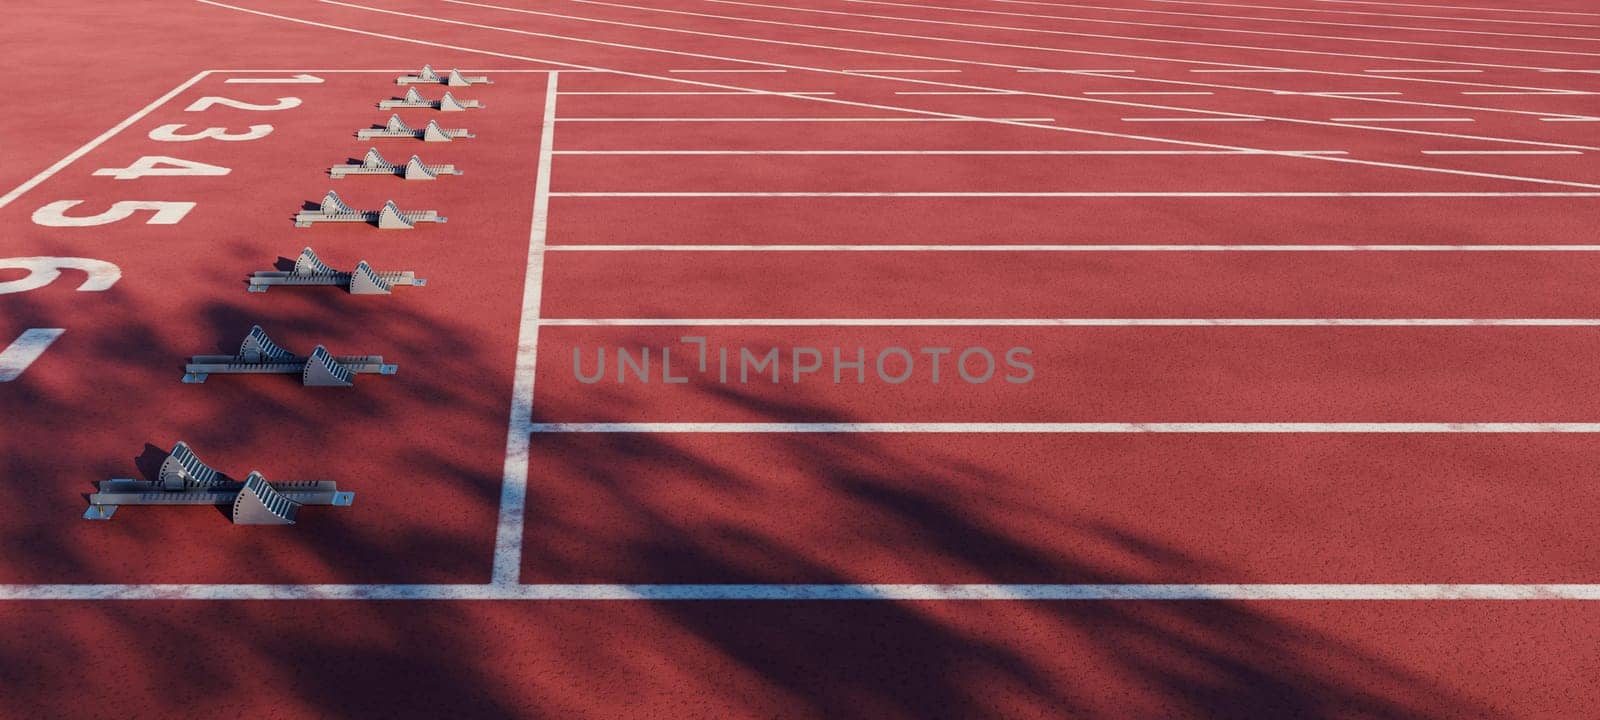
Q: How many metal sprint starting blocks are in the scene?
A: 8